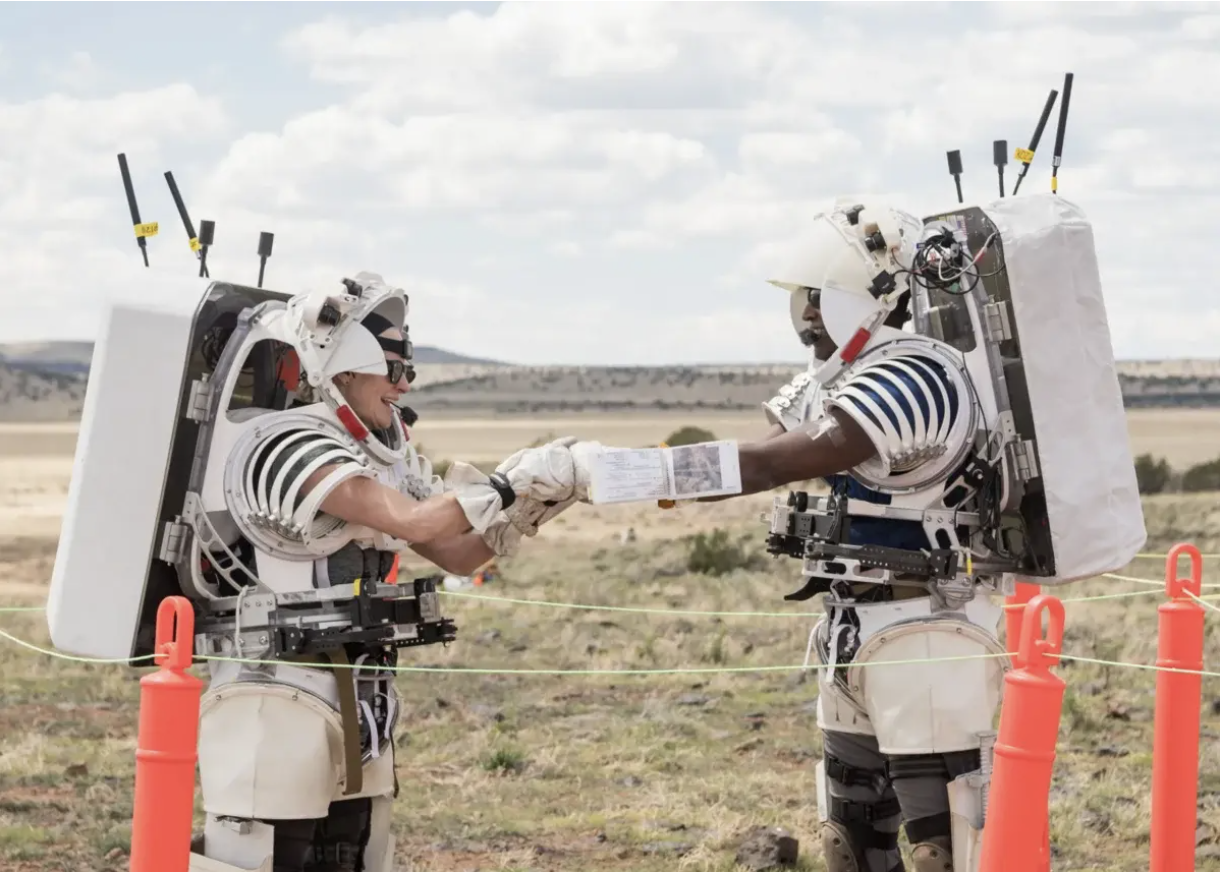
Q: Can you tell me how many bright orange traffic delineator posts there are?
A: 4